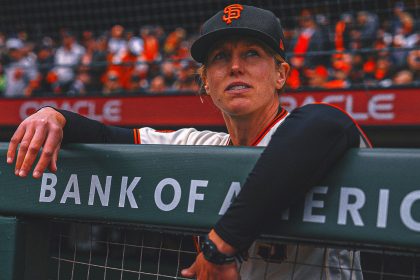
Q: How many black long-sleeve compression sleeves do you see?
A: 2